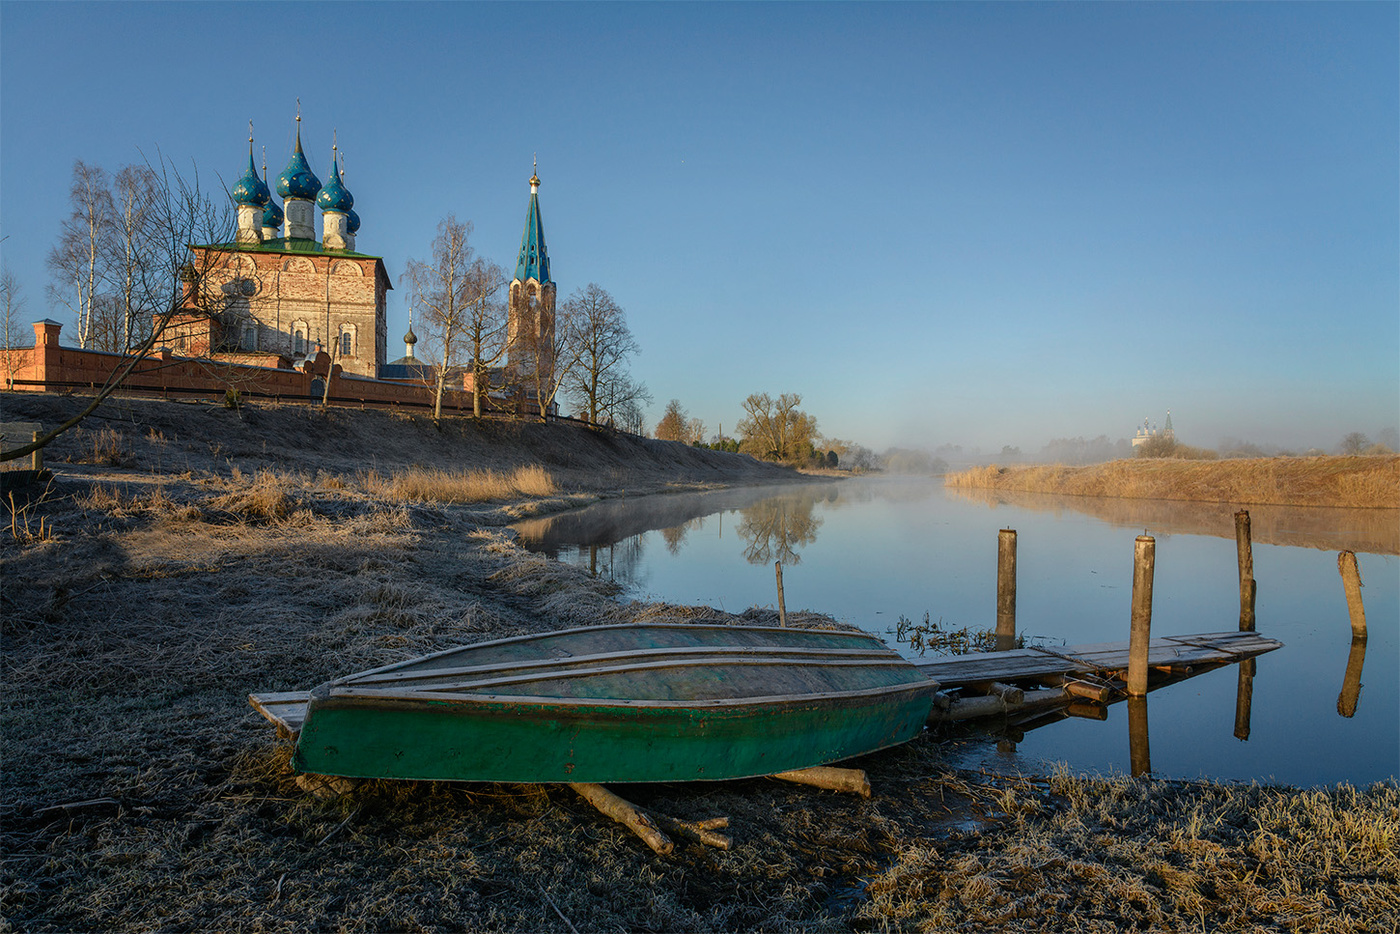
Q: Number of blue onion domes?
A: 5